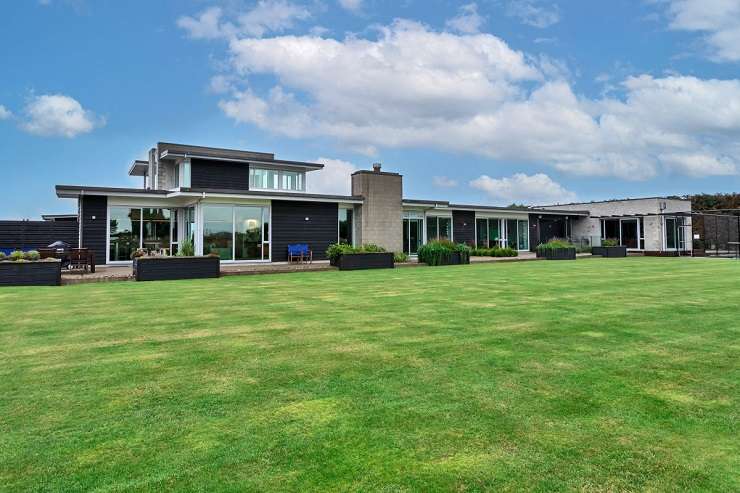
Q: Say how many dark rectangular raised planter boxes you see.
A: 6